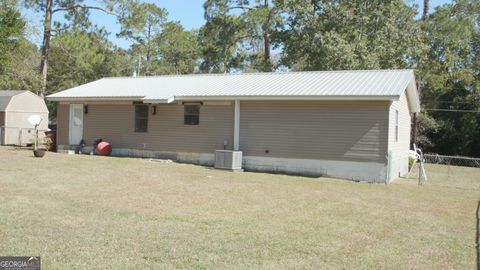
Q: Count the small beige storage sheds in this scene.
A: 1